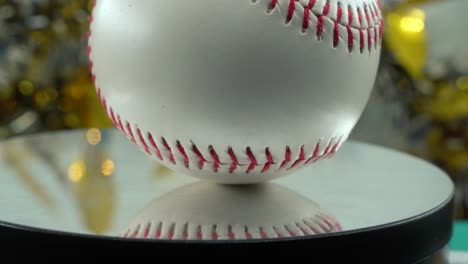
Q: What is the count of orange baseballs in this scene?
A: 0